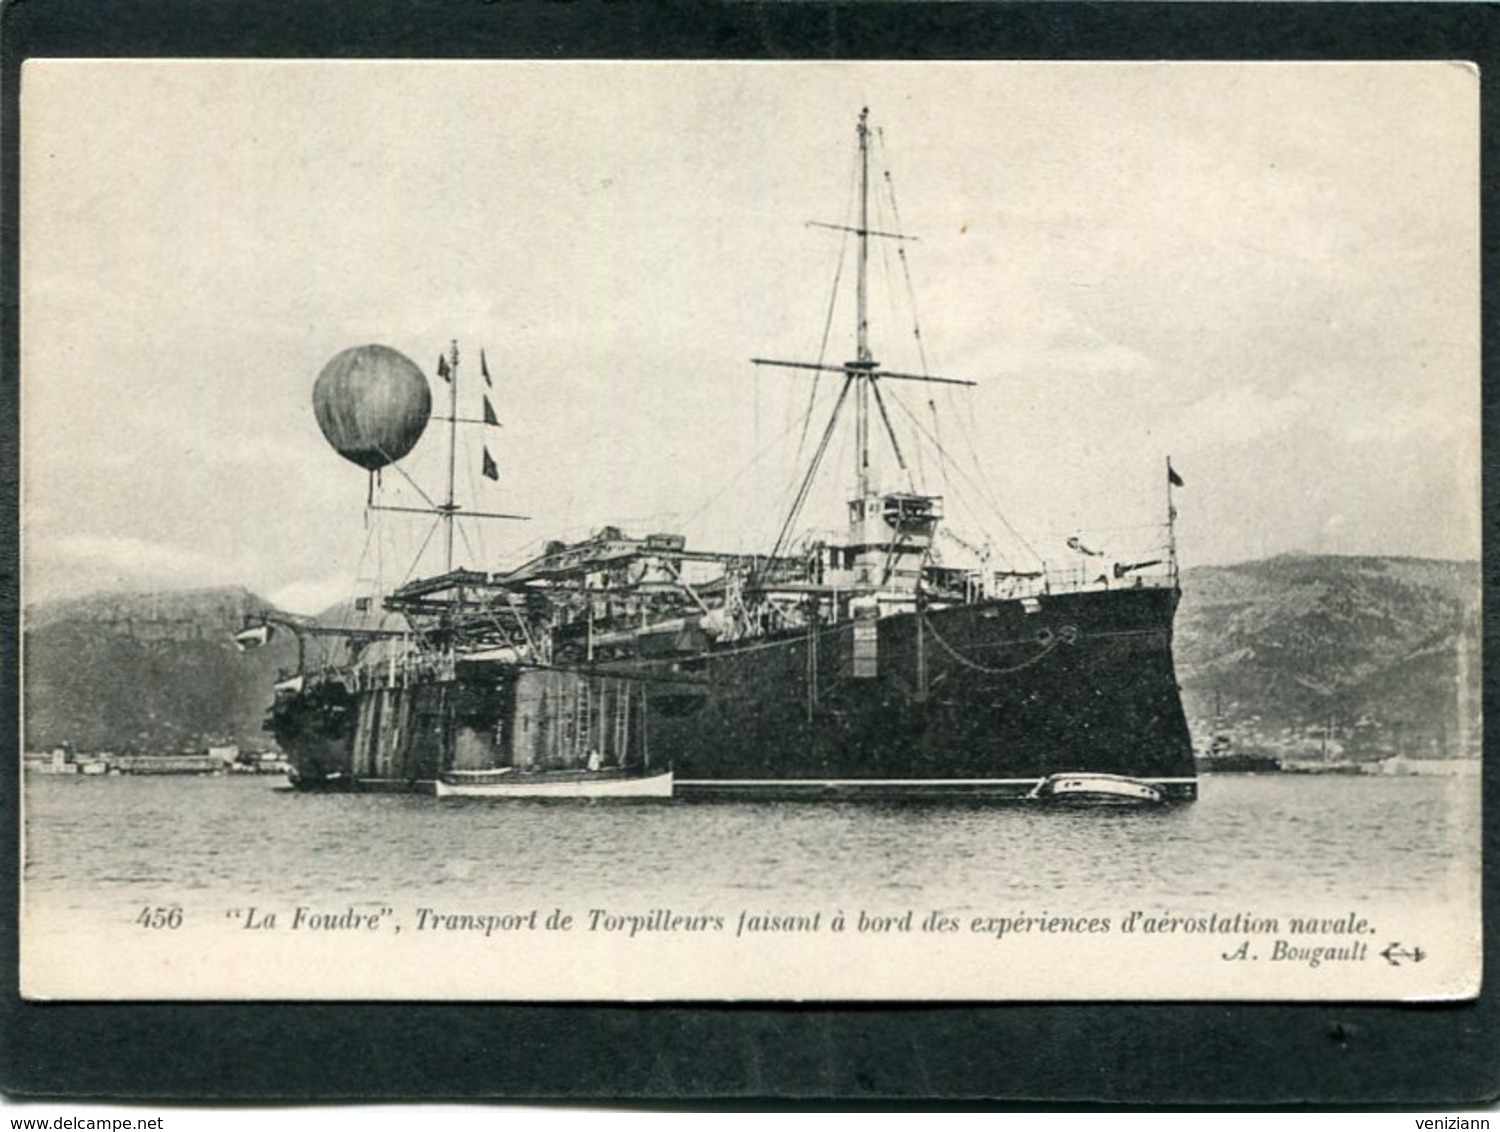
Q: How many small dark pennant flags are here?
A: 5